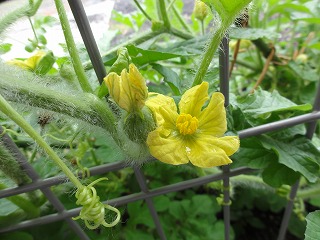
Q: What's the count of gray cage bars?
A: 6